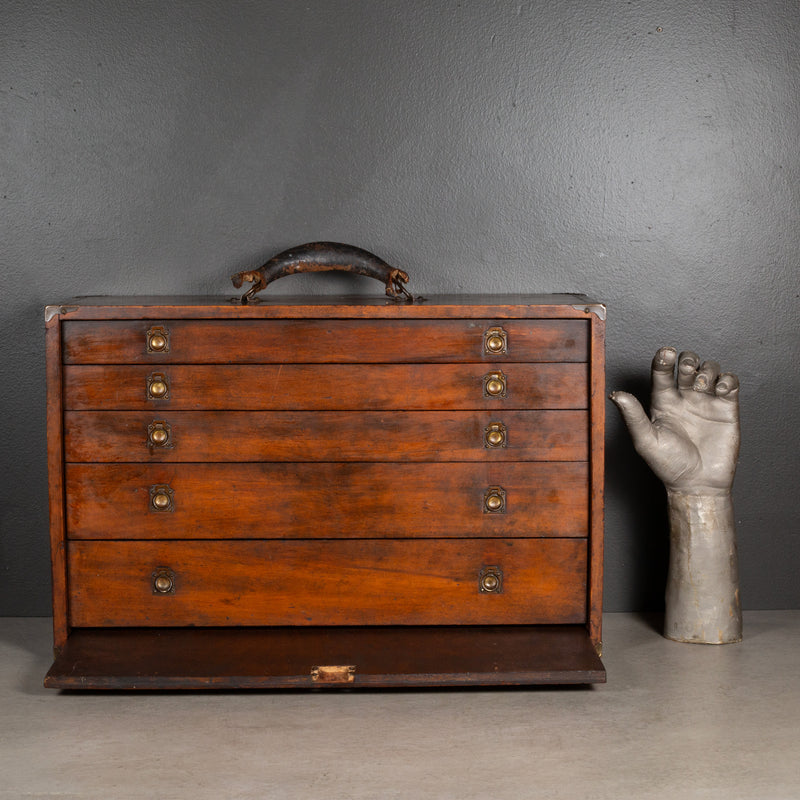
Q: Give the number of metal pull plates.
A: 10